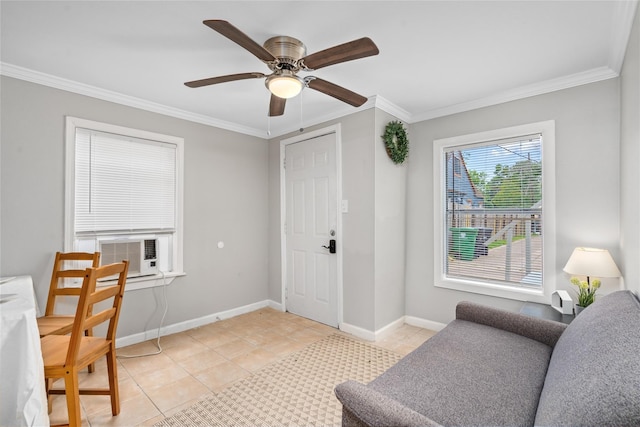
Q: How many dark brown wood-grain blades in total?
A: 5